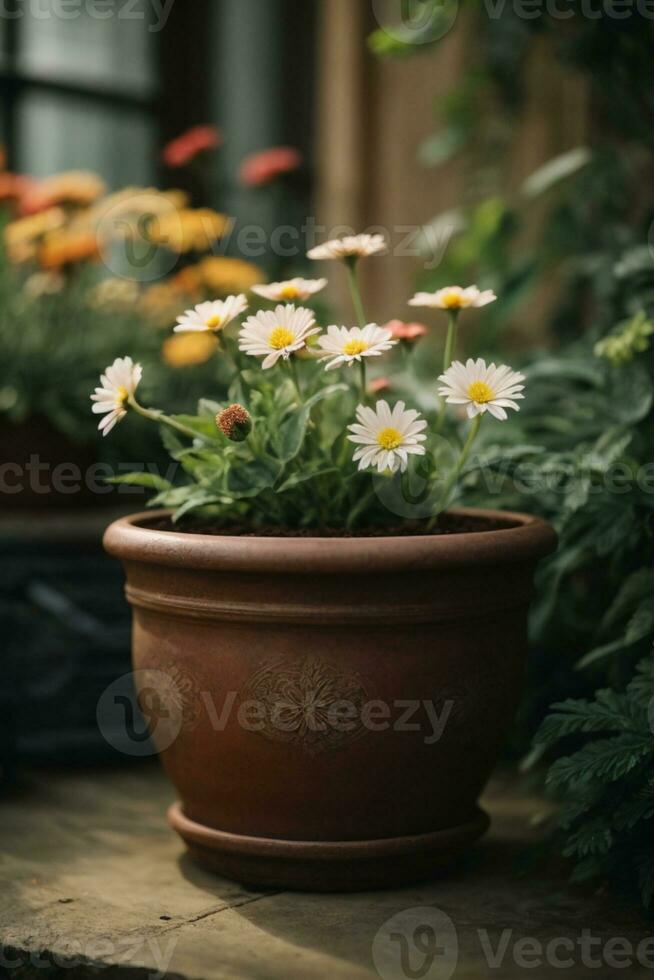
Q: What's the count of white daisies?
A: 9